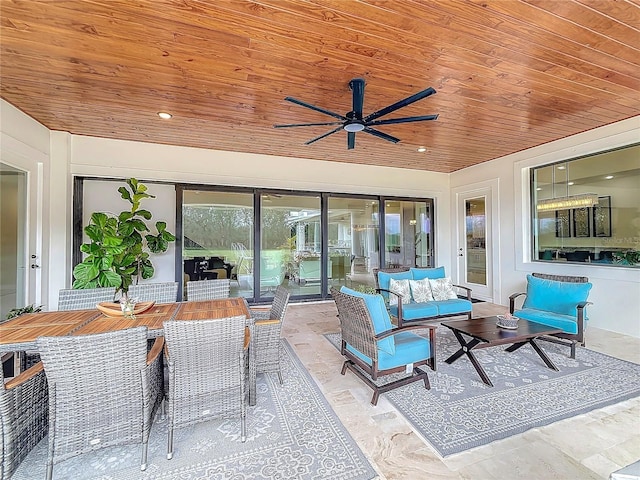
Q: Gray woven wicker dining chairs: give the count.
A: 7